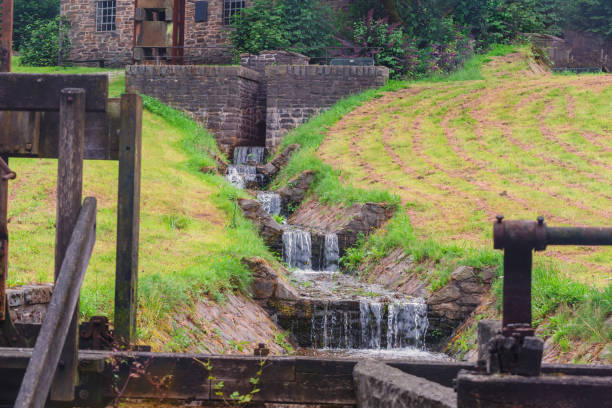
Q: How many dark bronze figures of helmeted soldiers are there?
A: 0